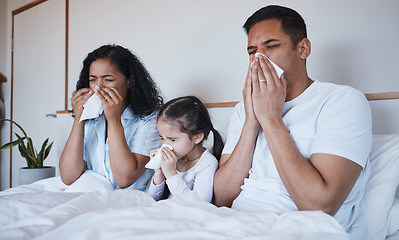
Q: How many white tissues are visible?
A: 3